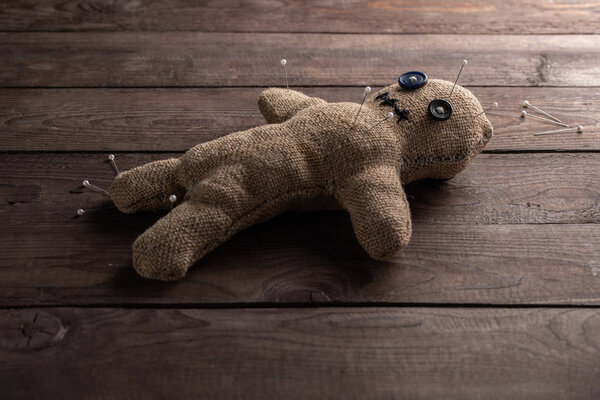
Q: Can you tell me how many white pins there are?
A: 12